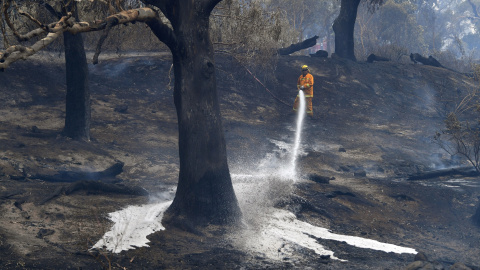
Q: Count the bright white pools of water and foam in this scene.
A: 2